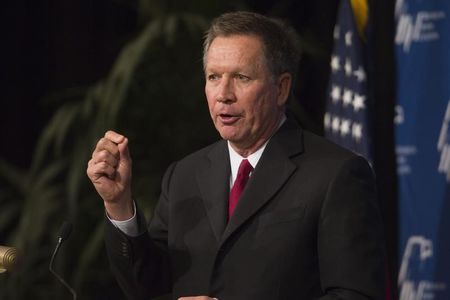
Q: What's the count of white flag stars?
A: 12